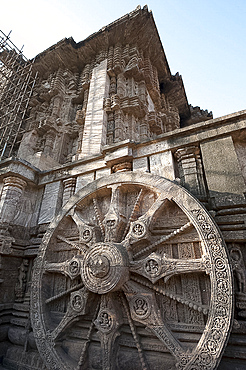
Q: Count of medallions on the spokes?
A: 8